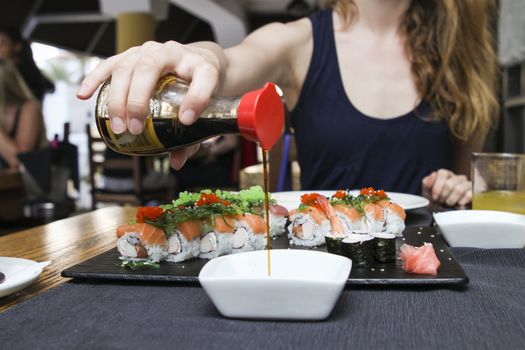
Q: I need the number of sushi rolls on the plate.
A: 12